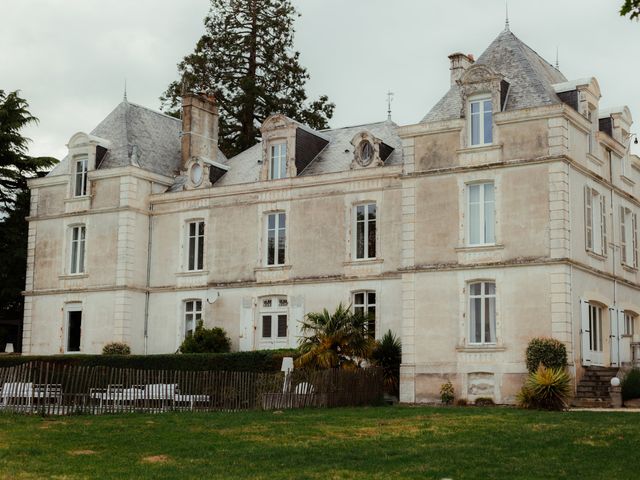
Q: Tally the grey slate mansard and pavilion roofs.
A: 3